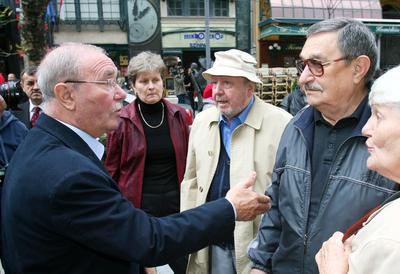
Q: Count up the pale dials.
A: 1